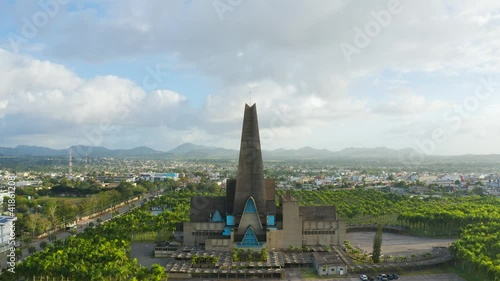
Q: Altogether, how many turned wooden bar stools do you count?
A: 0